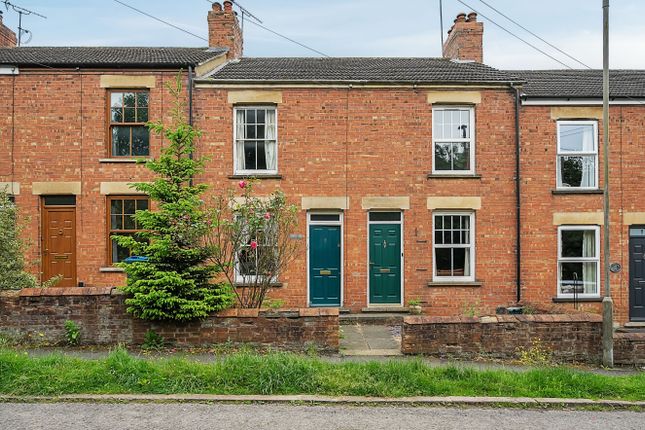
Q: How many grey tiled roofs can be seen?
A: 3